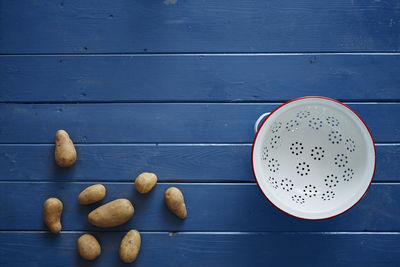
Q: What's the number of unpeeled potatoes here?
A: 8